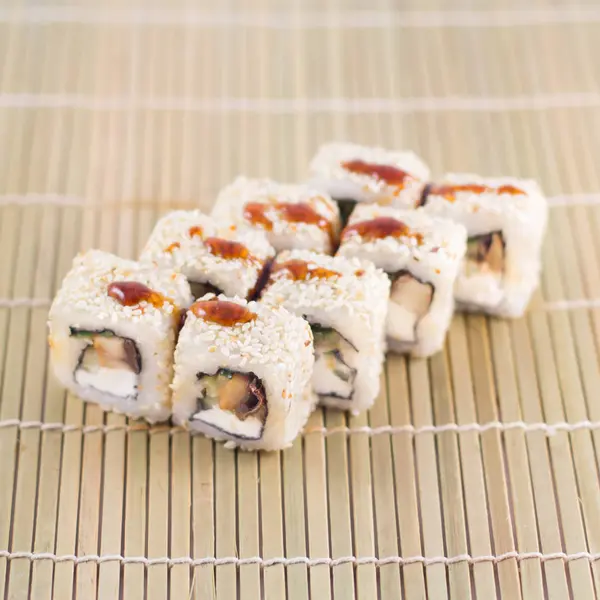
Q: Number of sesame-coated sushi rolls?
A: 8